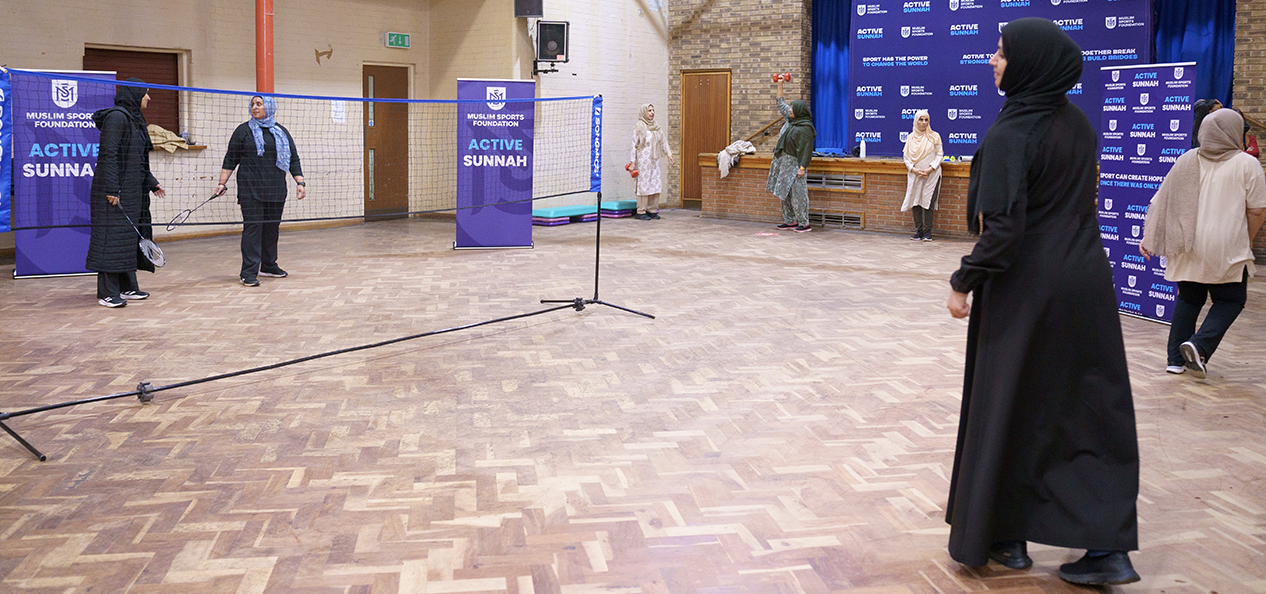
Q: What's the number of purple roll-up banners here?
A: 3